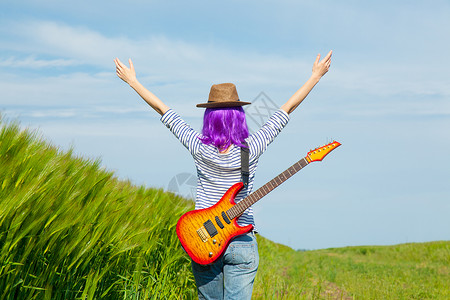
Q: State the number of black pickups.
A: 3